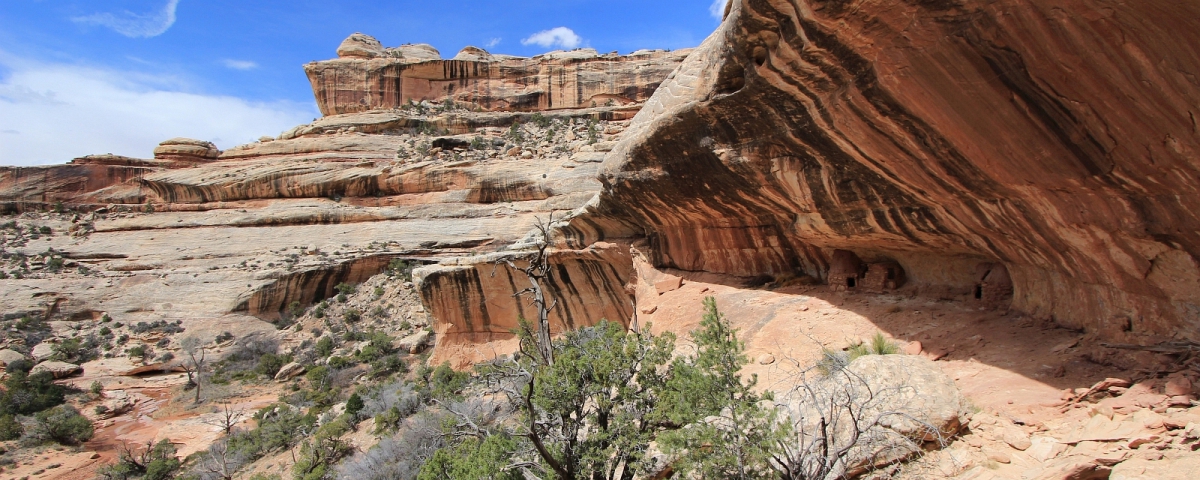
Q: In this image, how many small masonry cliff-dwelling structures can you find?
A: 3